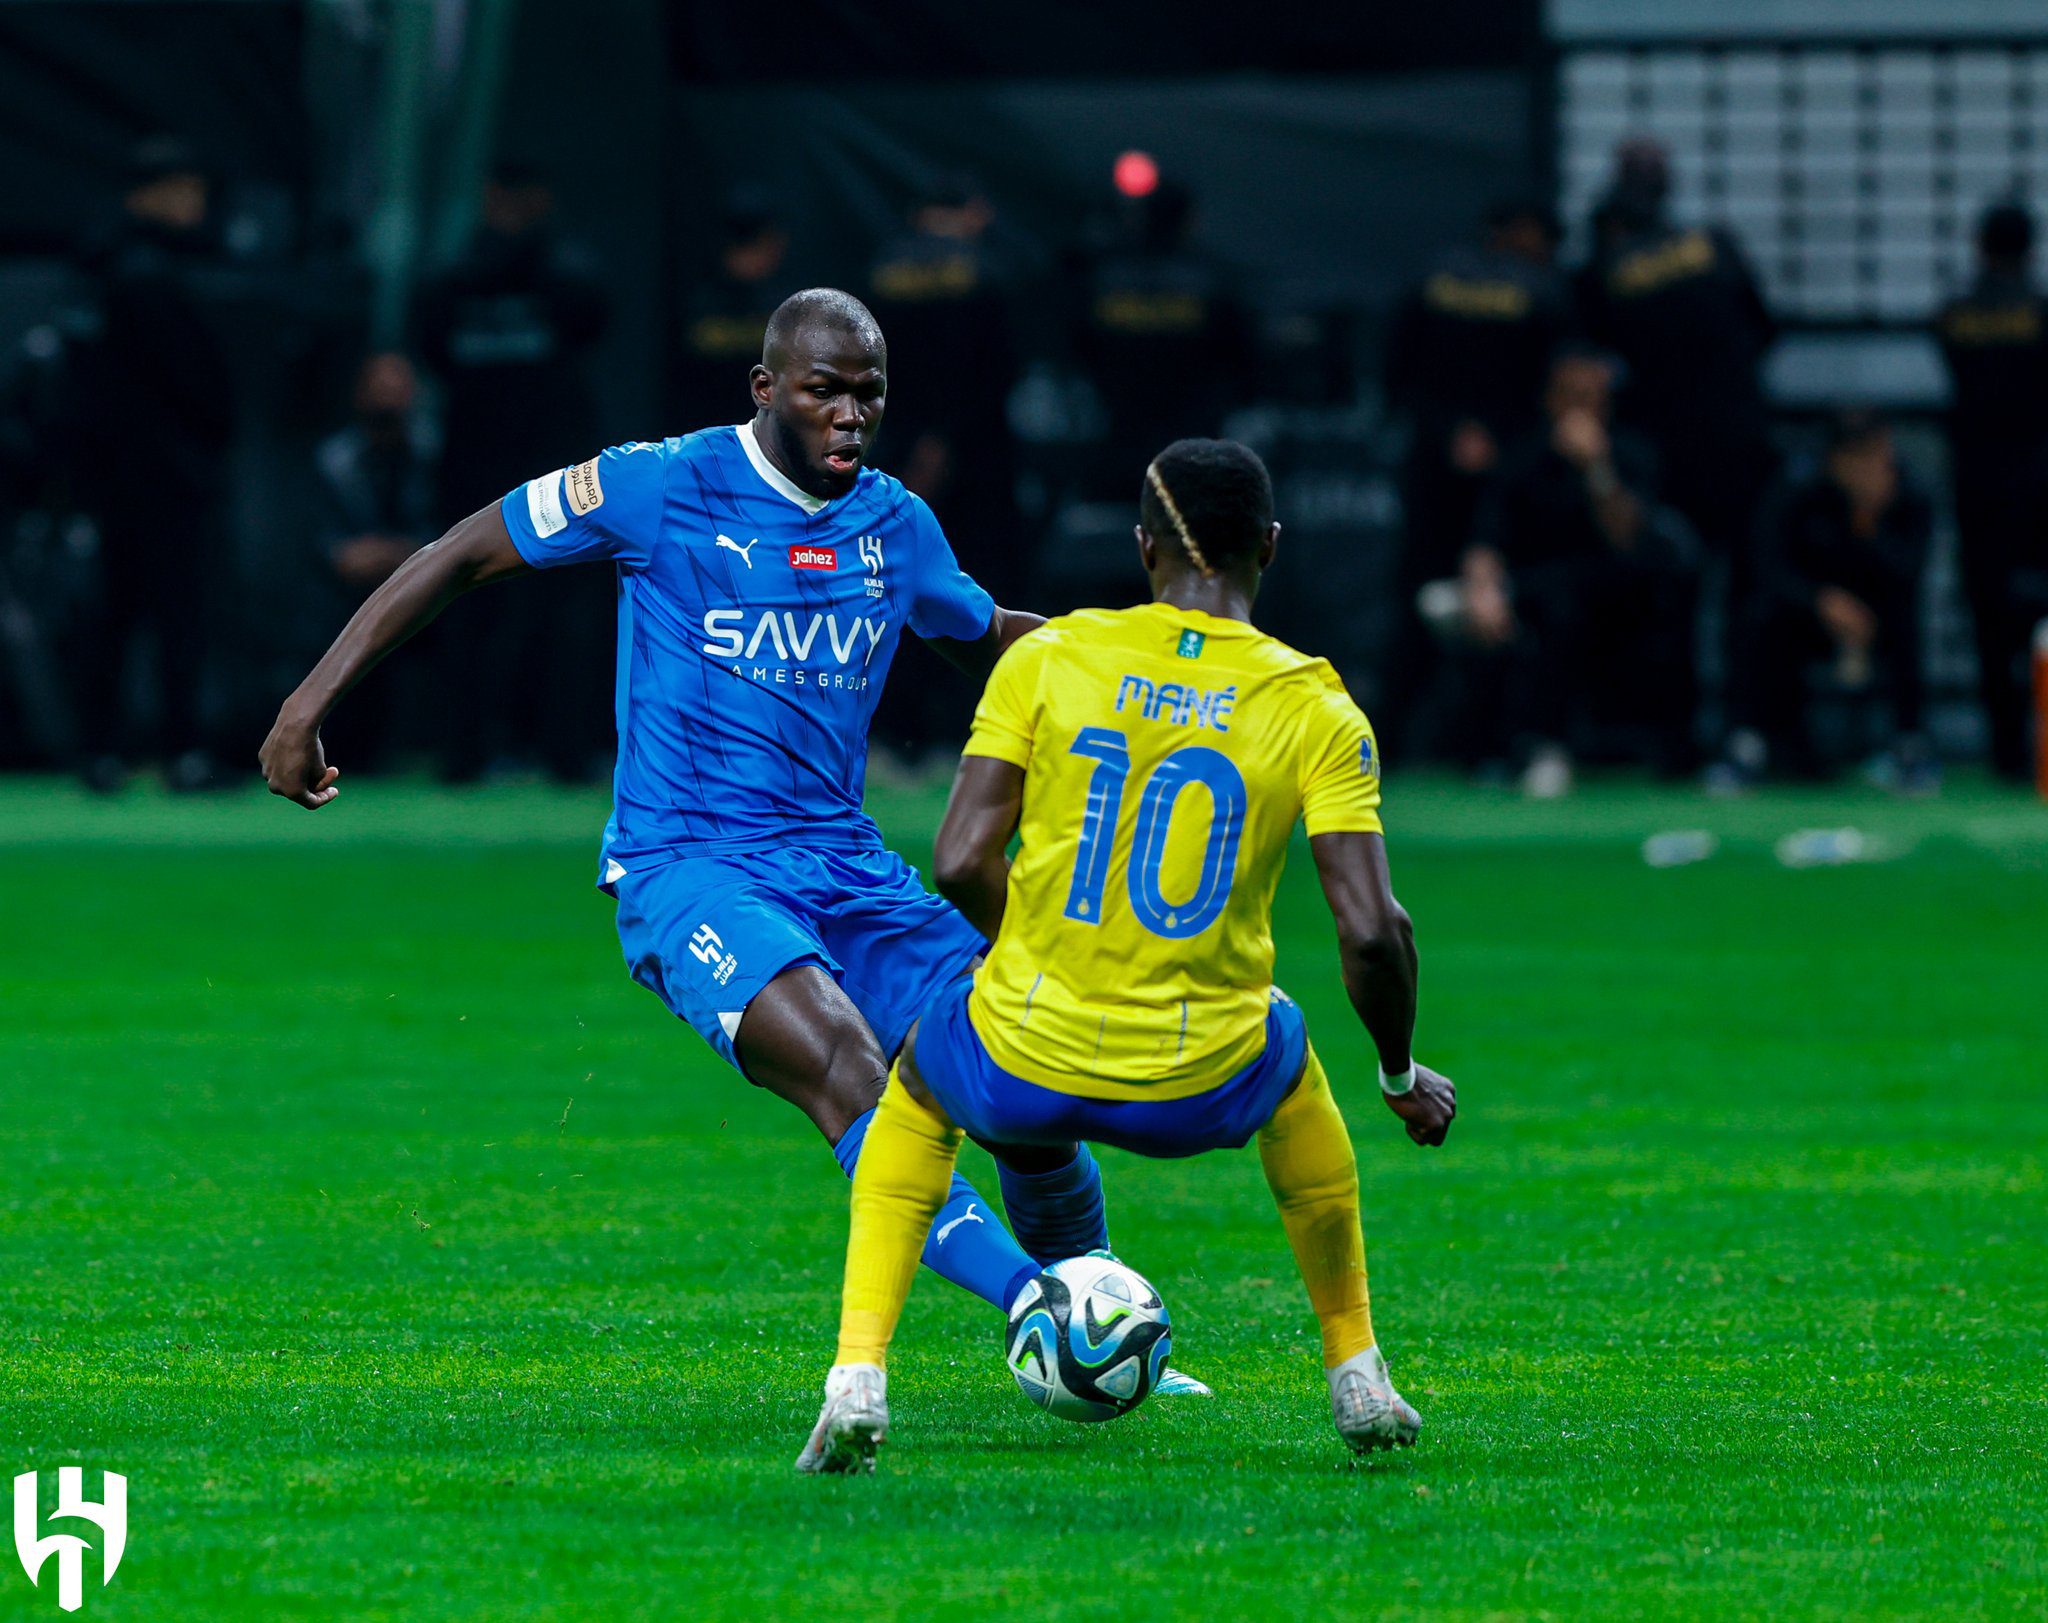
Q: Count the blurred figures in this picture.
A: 11